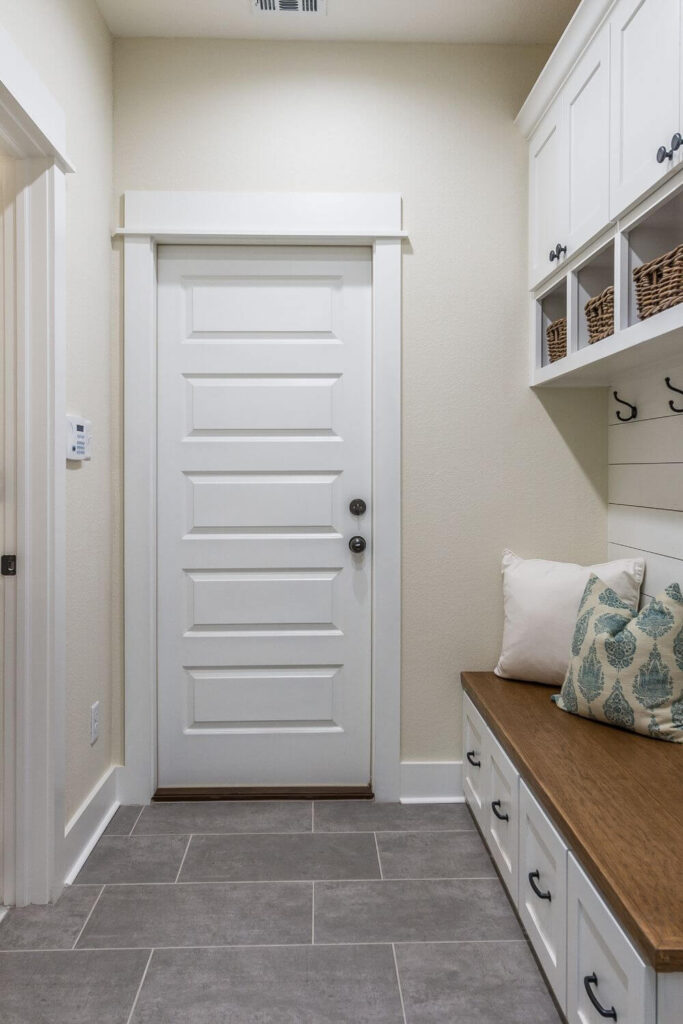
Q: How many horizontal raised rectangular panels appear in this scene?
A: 5